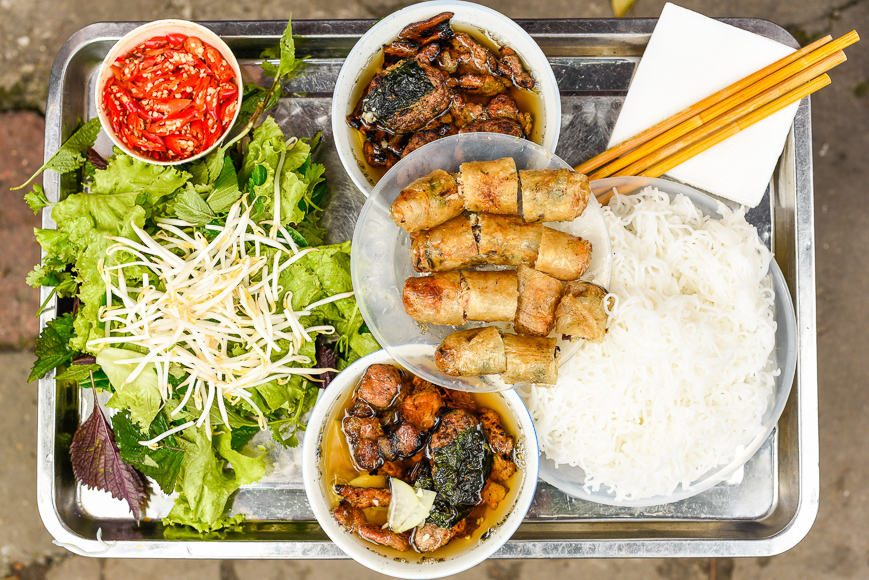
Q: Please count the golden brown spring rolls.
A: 12